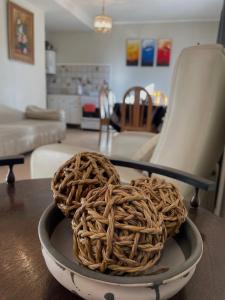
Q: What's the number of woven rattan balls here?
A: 3